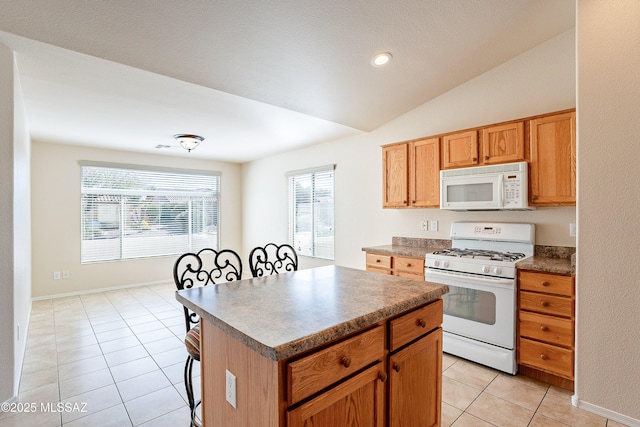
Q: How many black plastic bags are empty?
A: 0